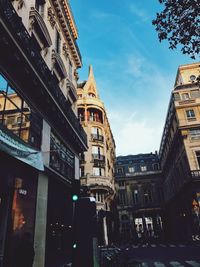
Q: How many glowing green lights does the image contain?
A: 2